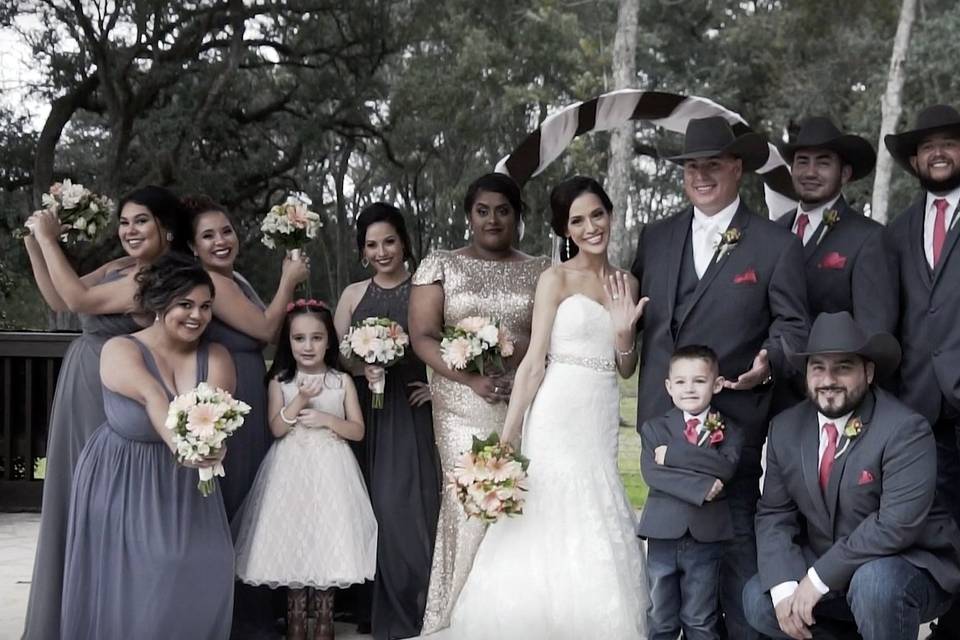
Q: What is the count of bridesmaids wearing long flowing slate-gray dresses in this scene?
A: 4